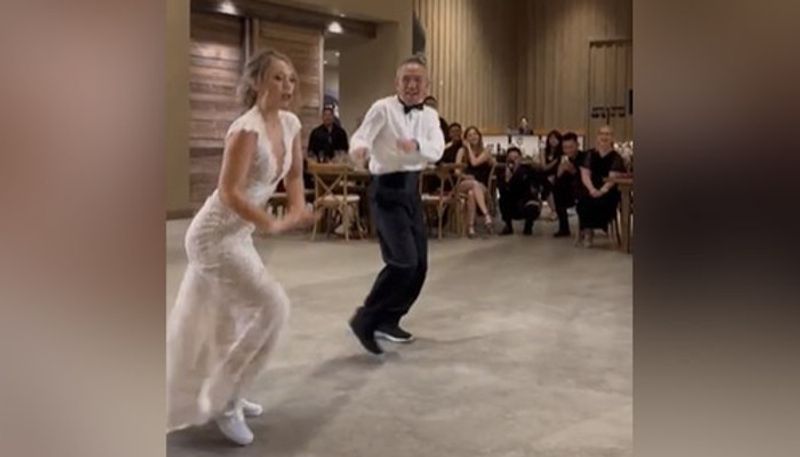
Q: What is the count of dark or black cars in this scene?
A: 0